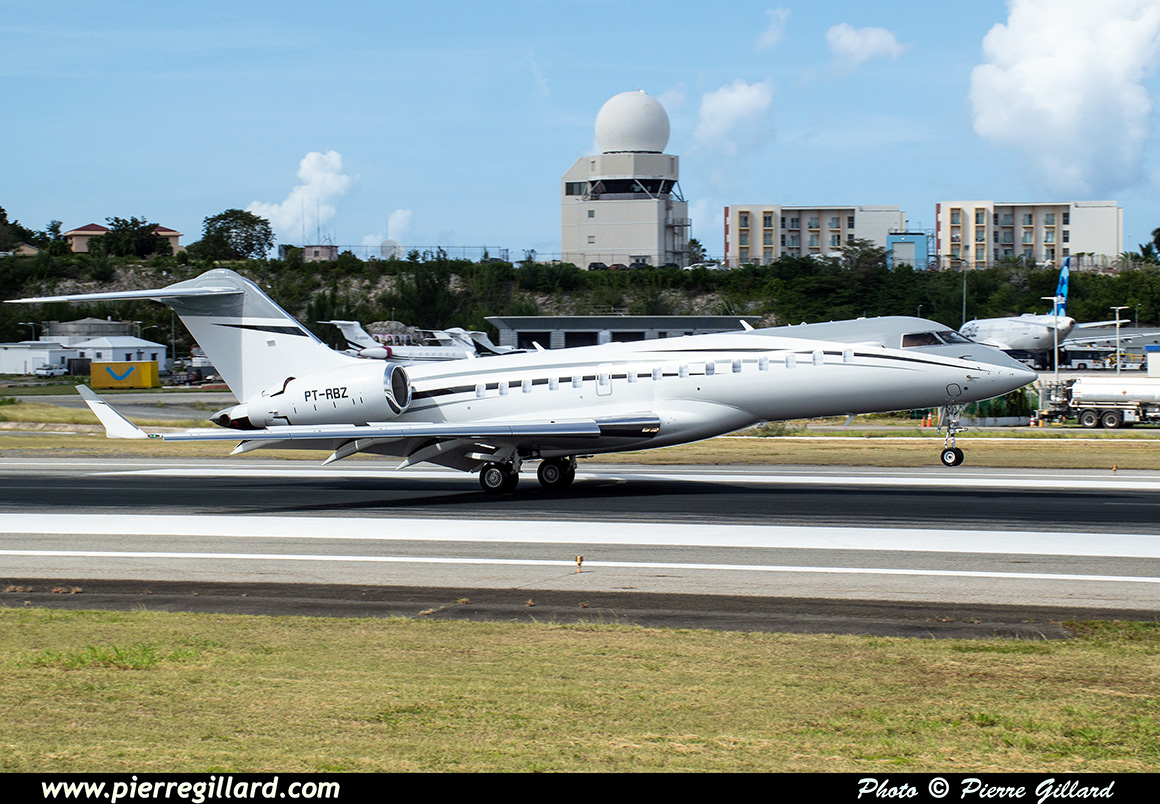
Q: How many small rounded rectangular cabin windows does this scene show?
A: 15